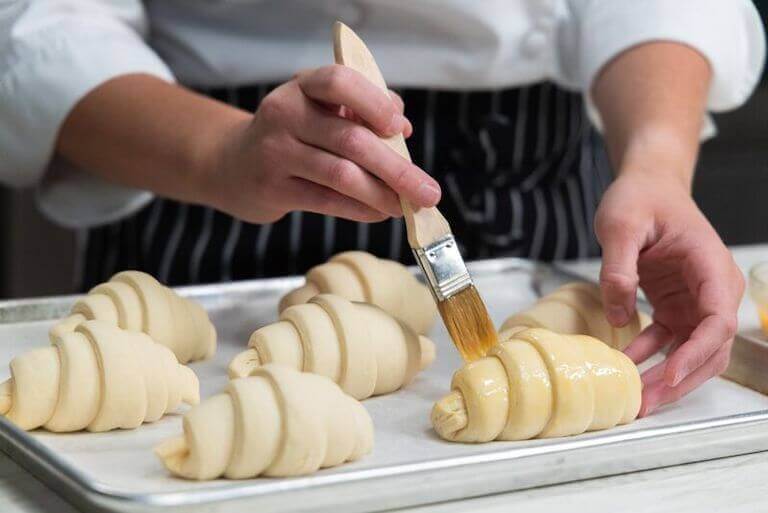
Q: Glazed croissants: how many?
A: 1